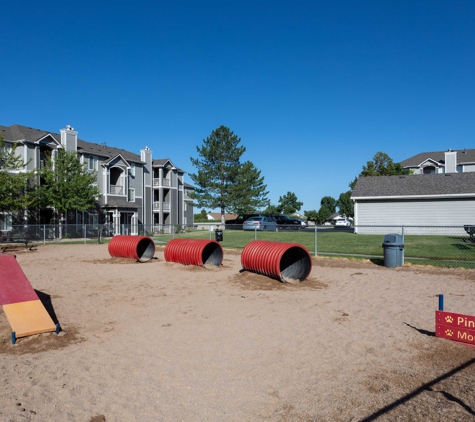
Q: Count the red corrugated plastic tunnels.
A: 3